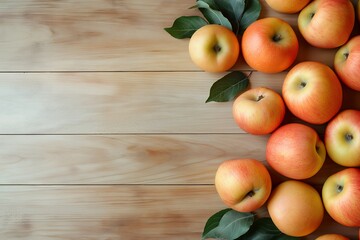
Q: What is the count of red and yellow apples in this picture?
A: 13